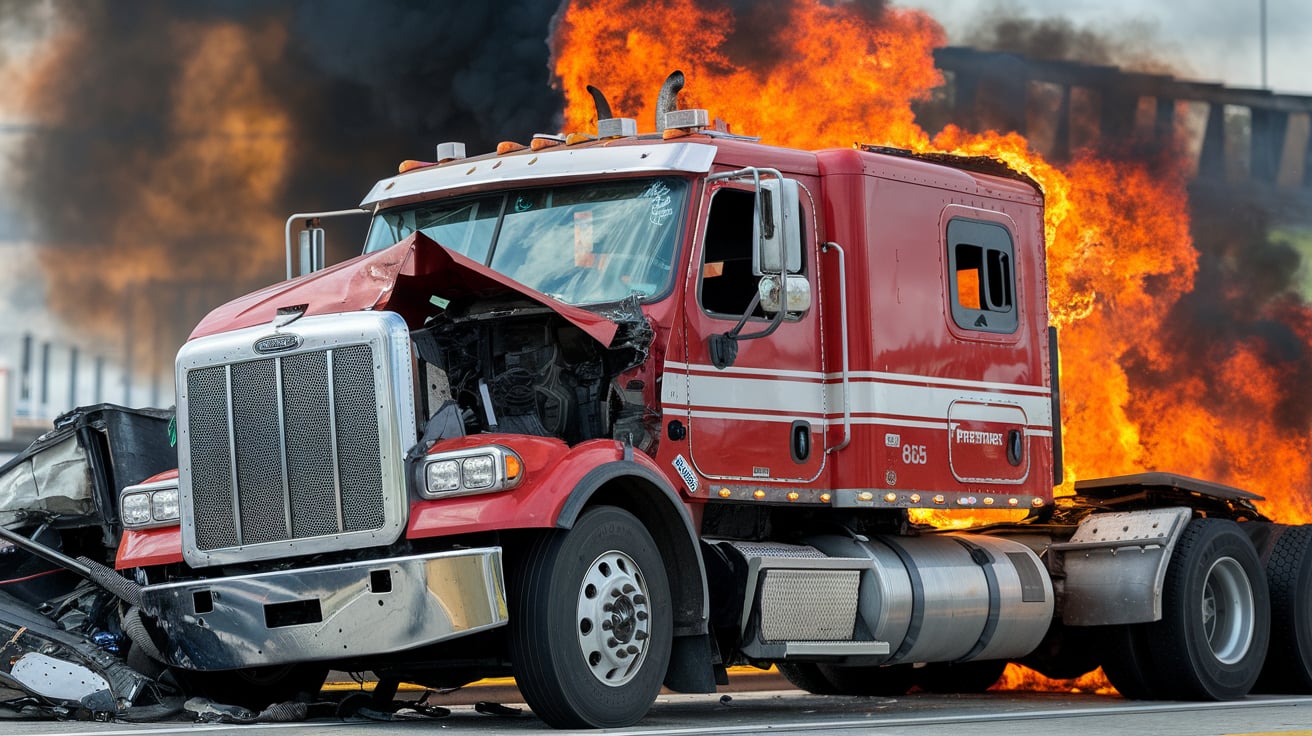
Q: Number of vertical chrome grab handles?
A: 1